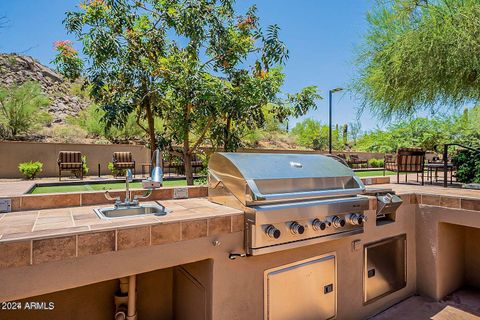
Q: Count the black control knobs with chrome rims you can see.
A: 5